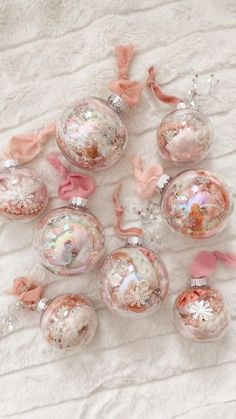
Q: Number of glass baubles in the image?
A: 8